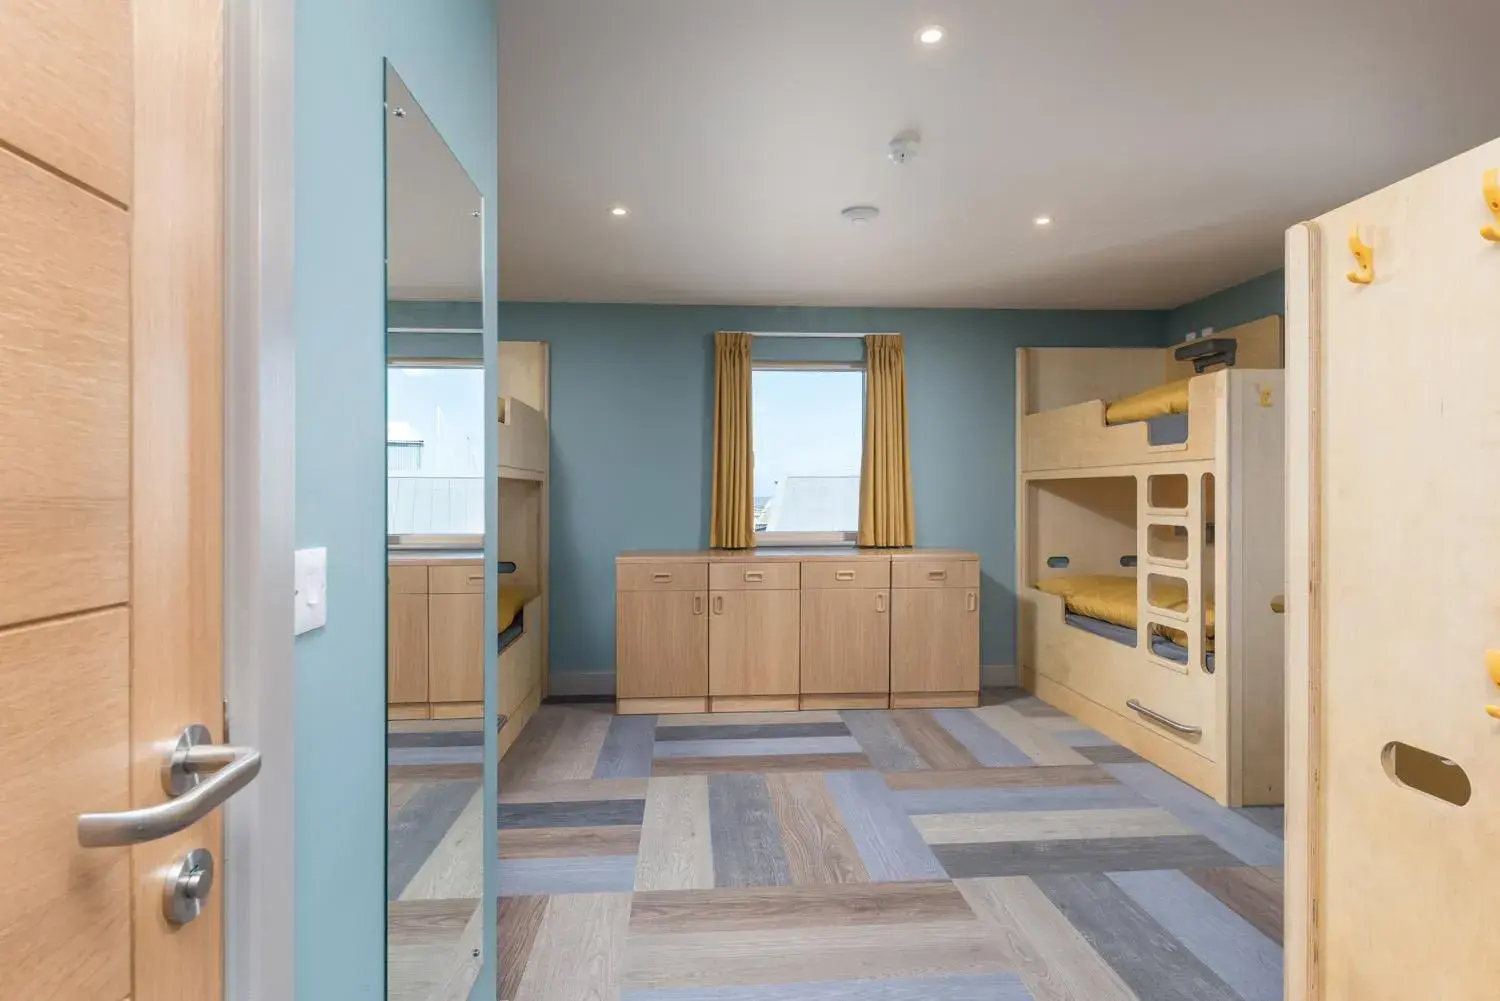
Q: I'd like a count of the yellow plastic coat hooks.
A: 4